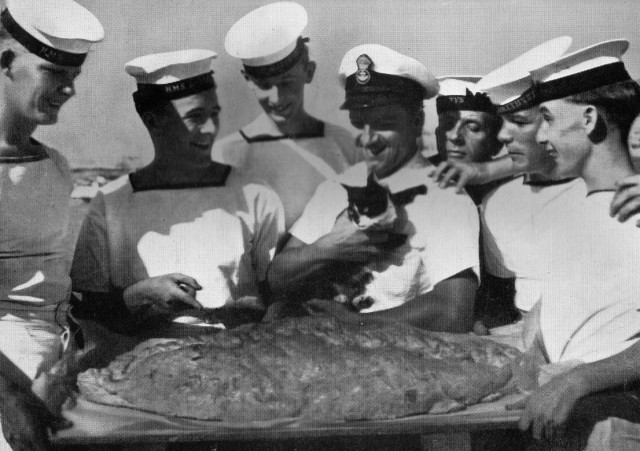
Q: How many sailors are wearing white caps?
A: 7